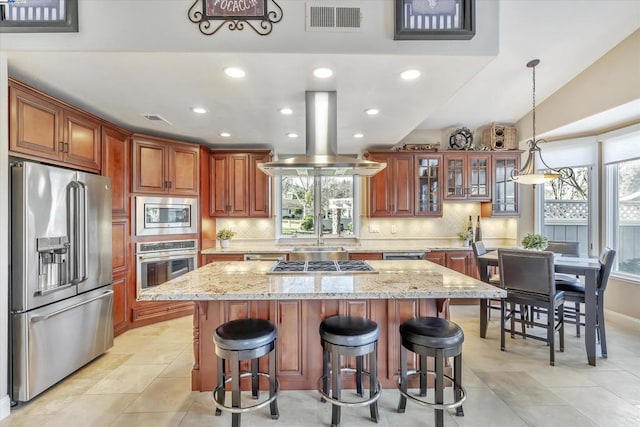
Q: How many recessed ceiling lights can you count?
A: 9